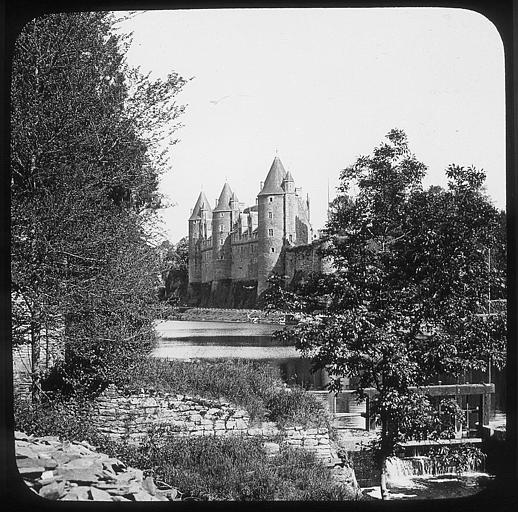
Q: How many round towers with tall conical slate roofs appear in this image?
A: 3